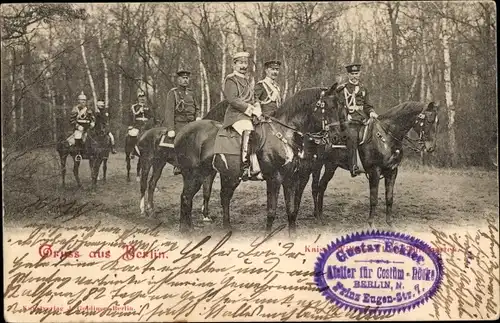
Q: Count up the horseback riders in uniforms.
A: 7